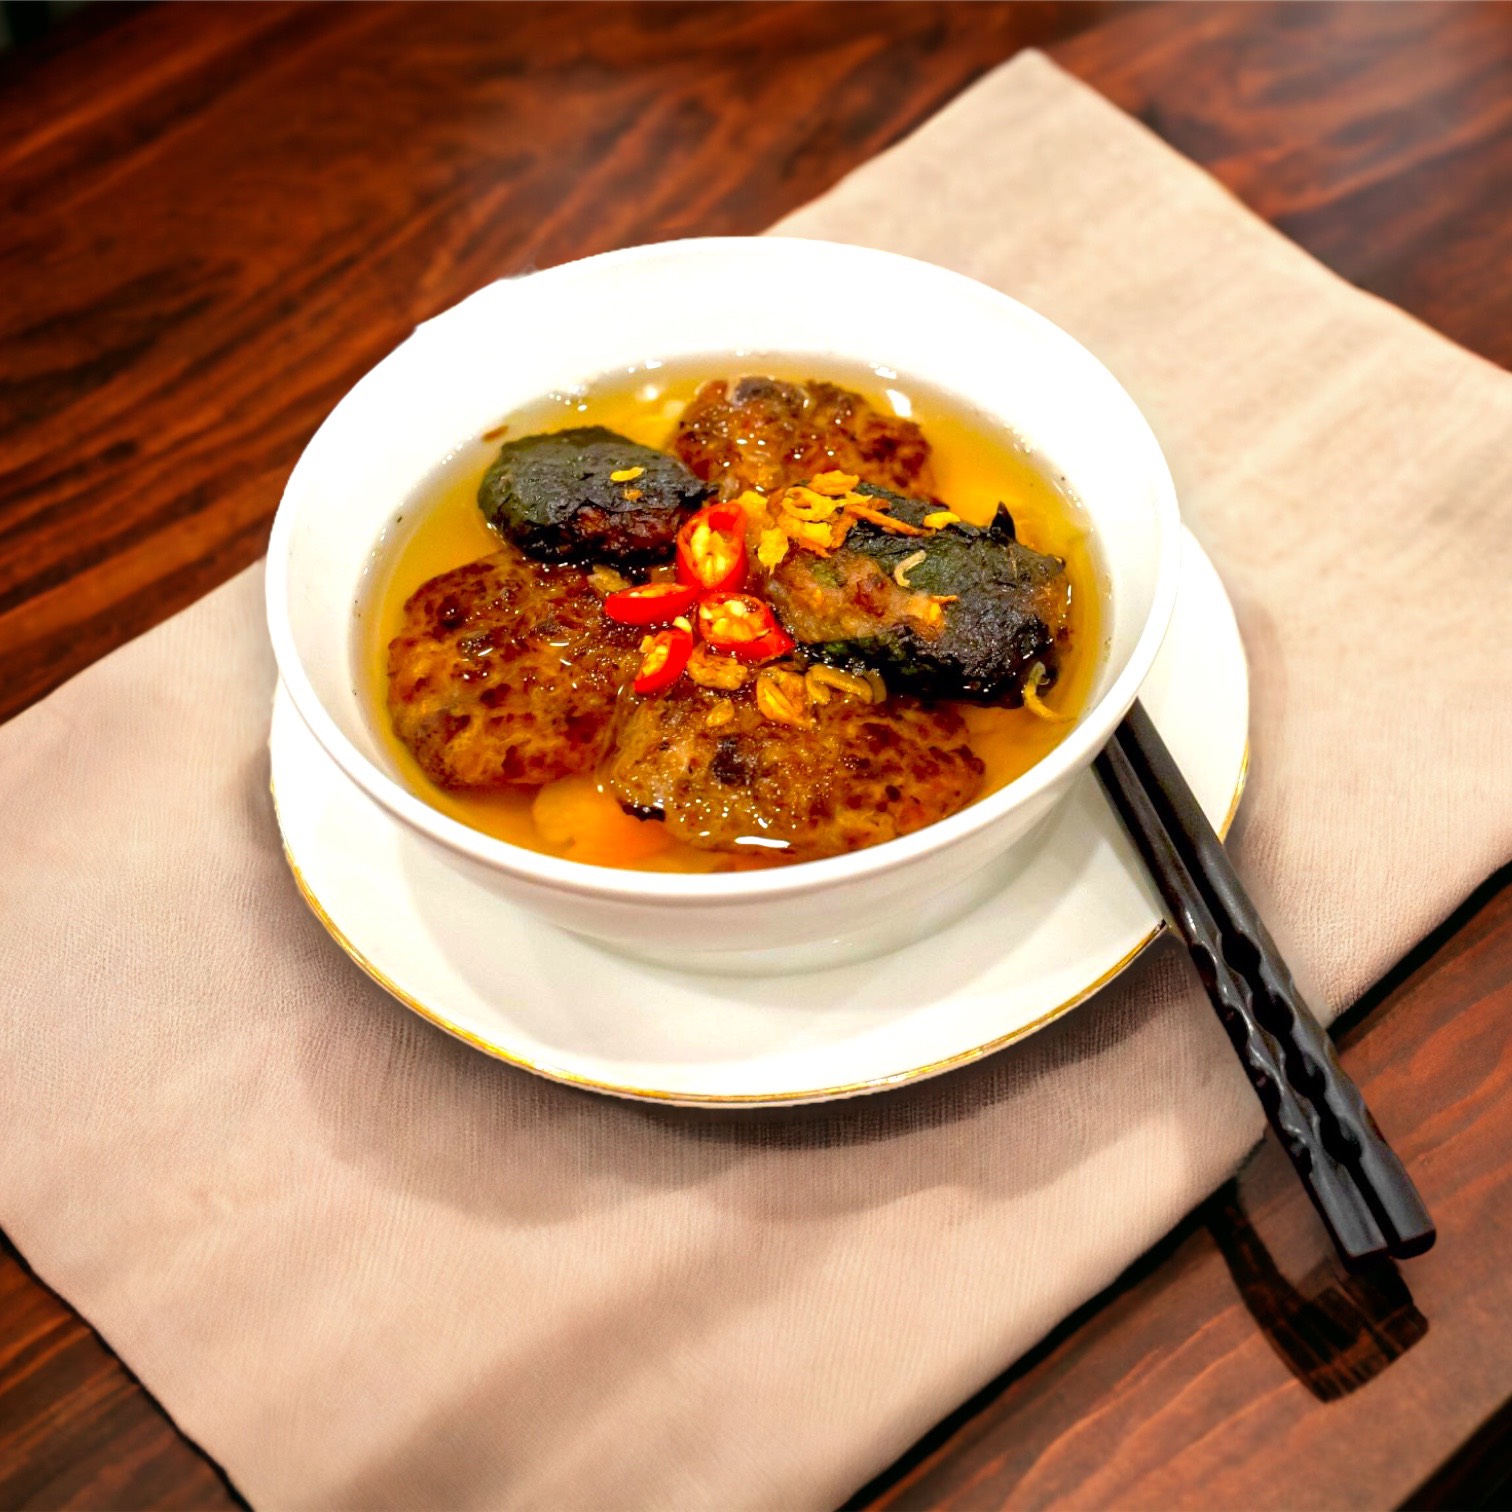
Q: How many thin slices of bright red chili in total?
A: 4